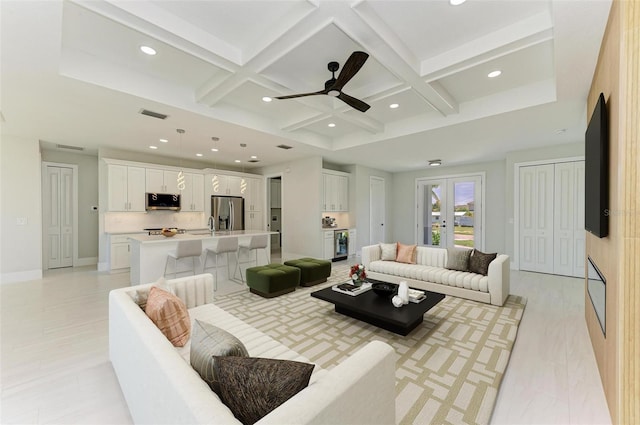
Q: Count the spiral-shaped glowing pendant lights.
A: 3